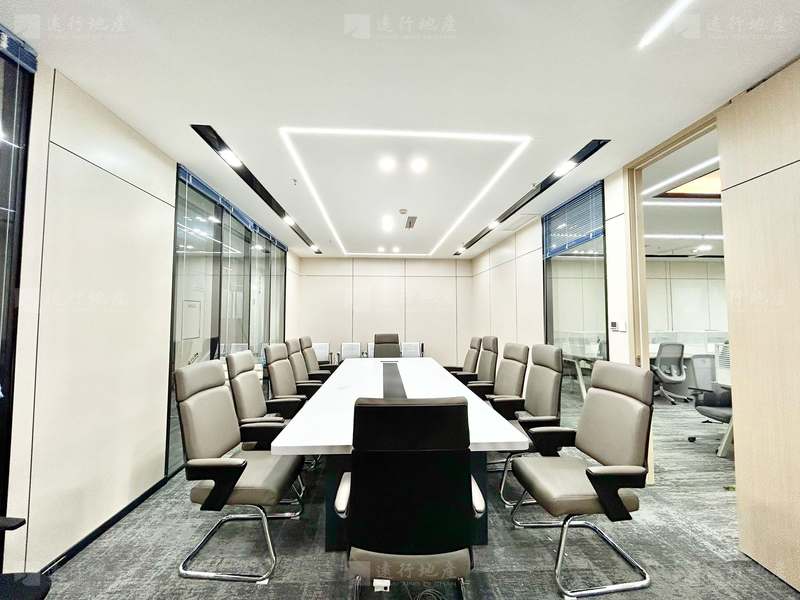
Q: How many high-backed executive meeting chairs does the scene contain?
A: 12